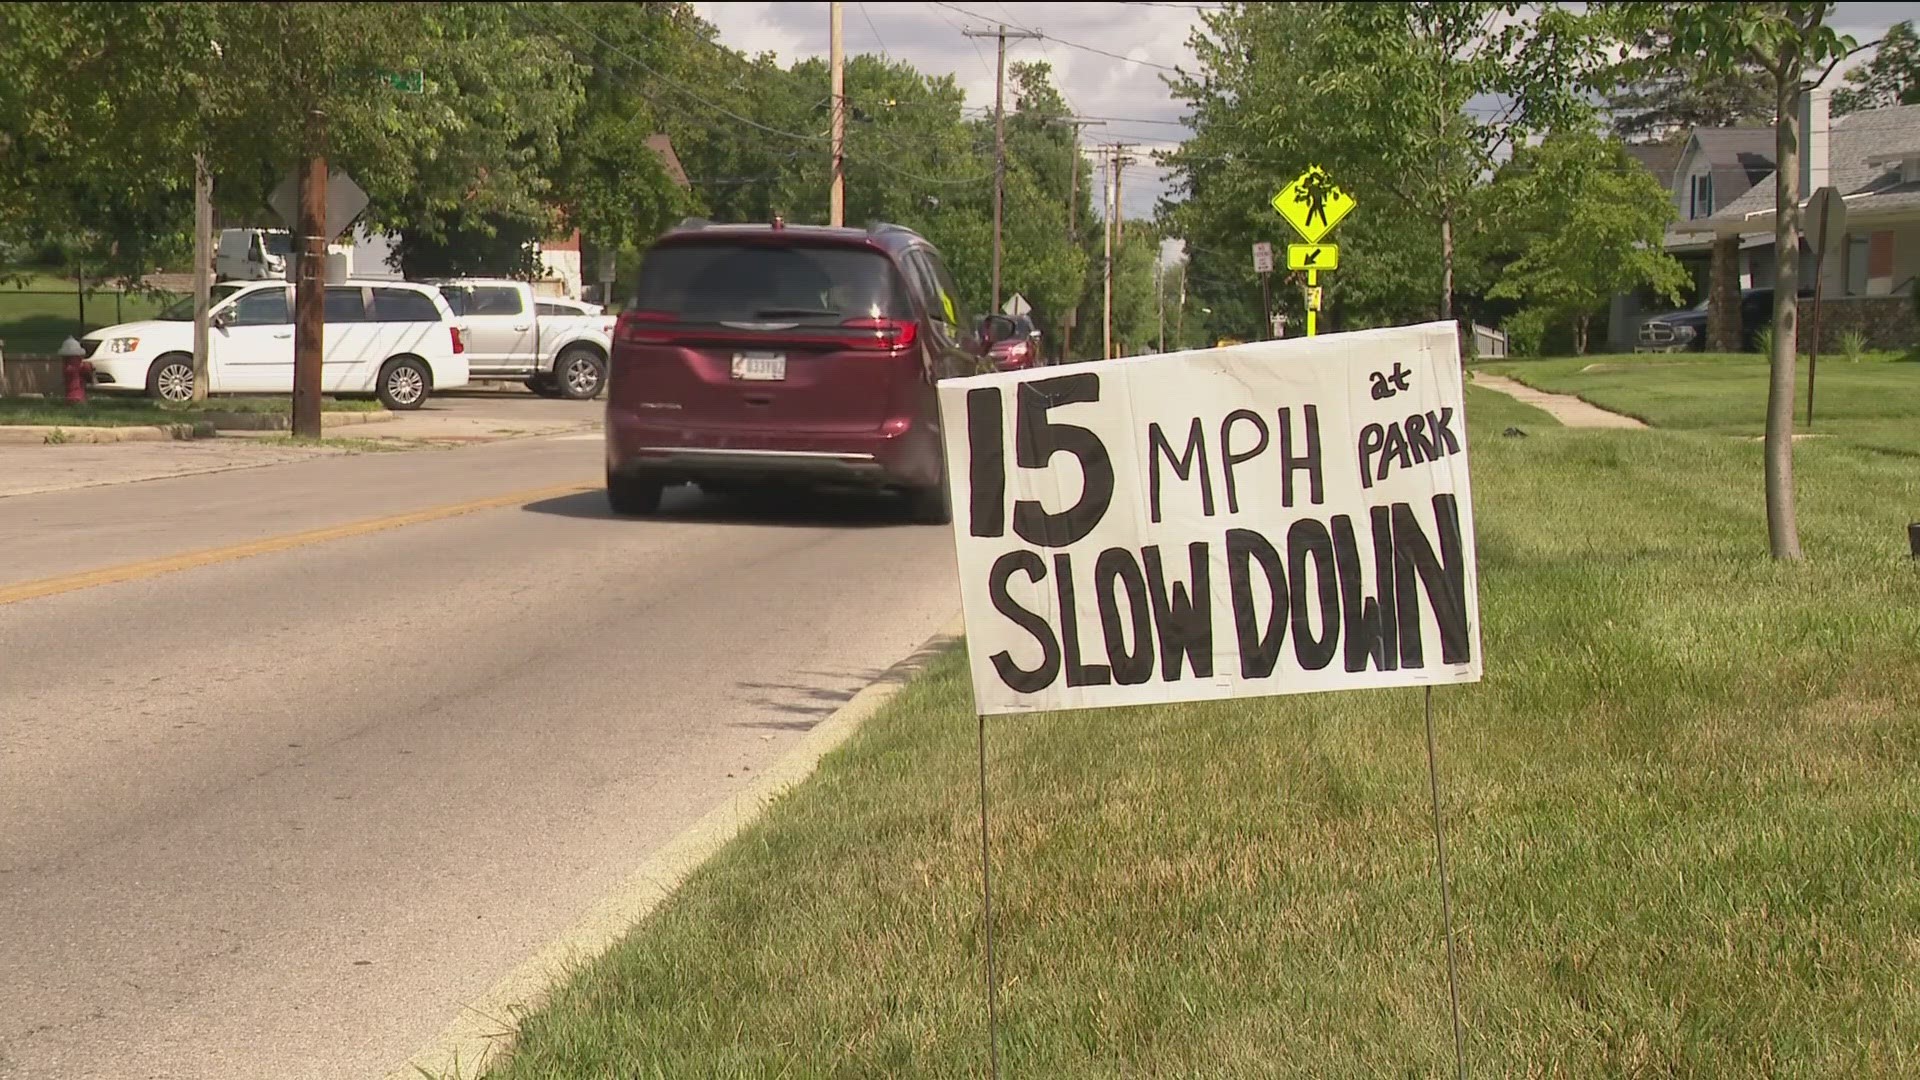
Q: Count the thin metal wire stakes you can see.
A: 2